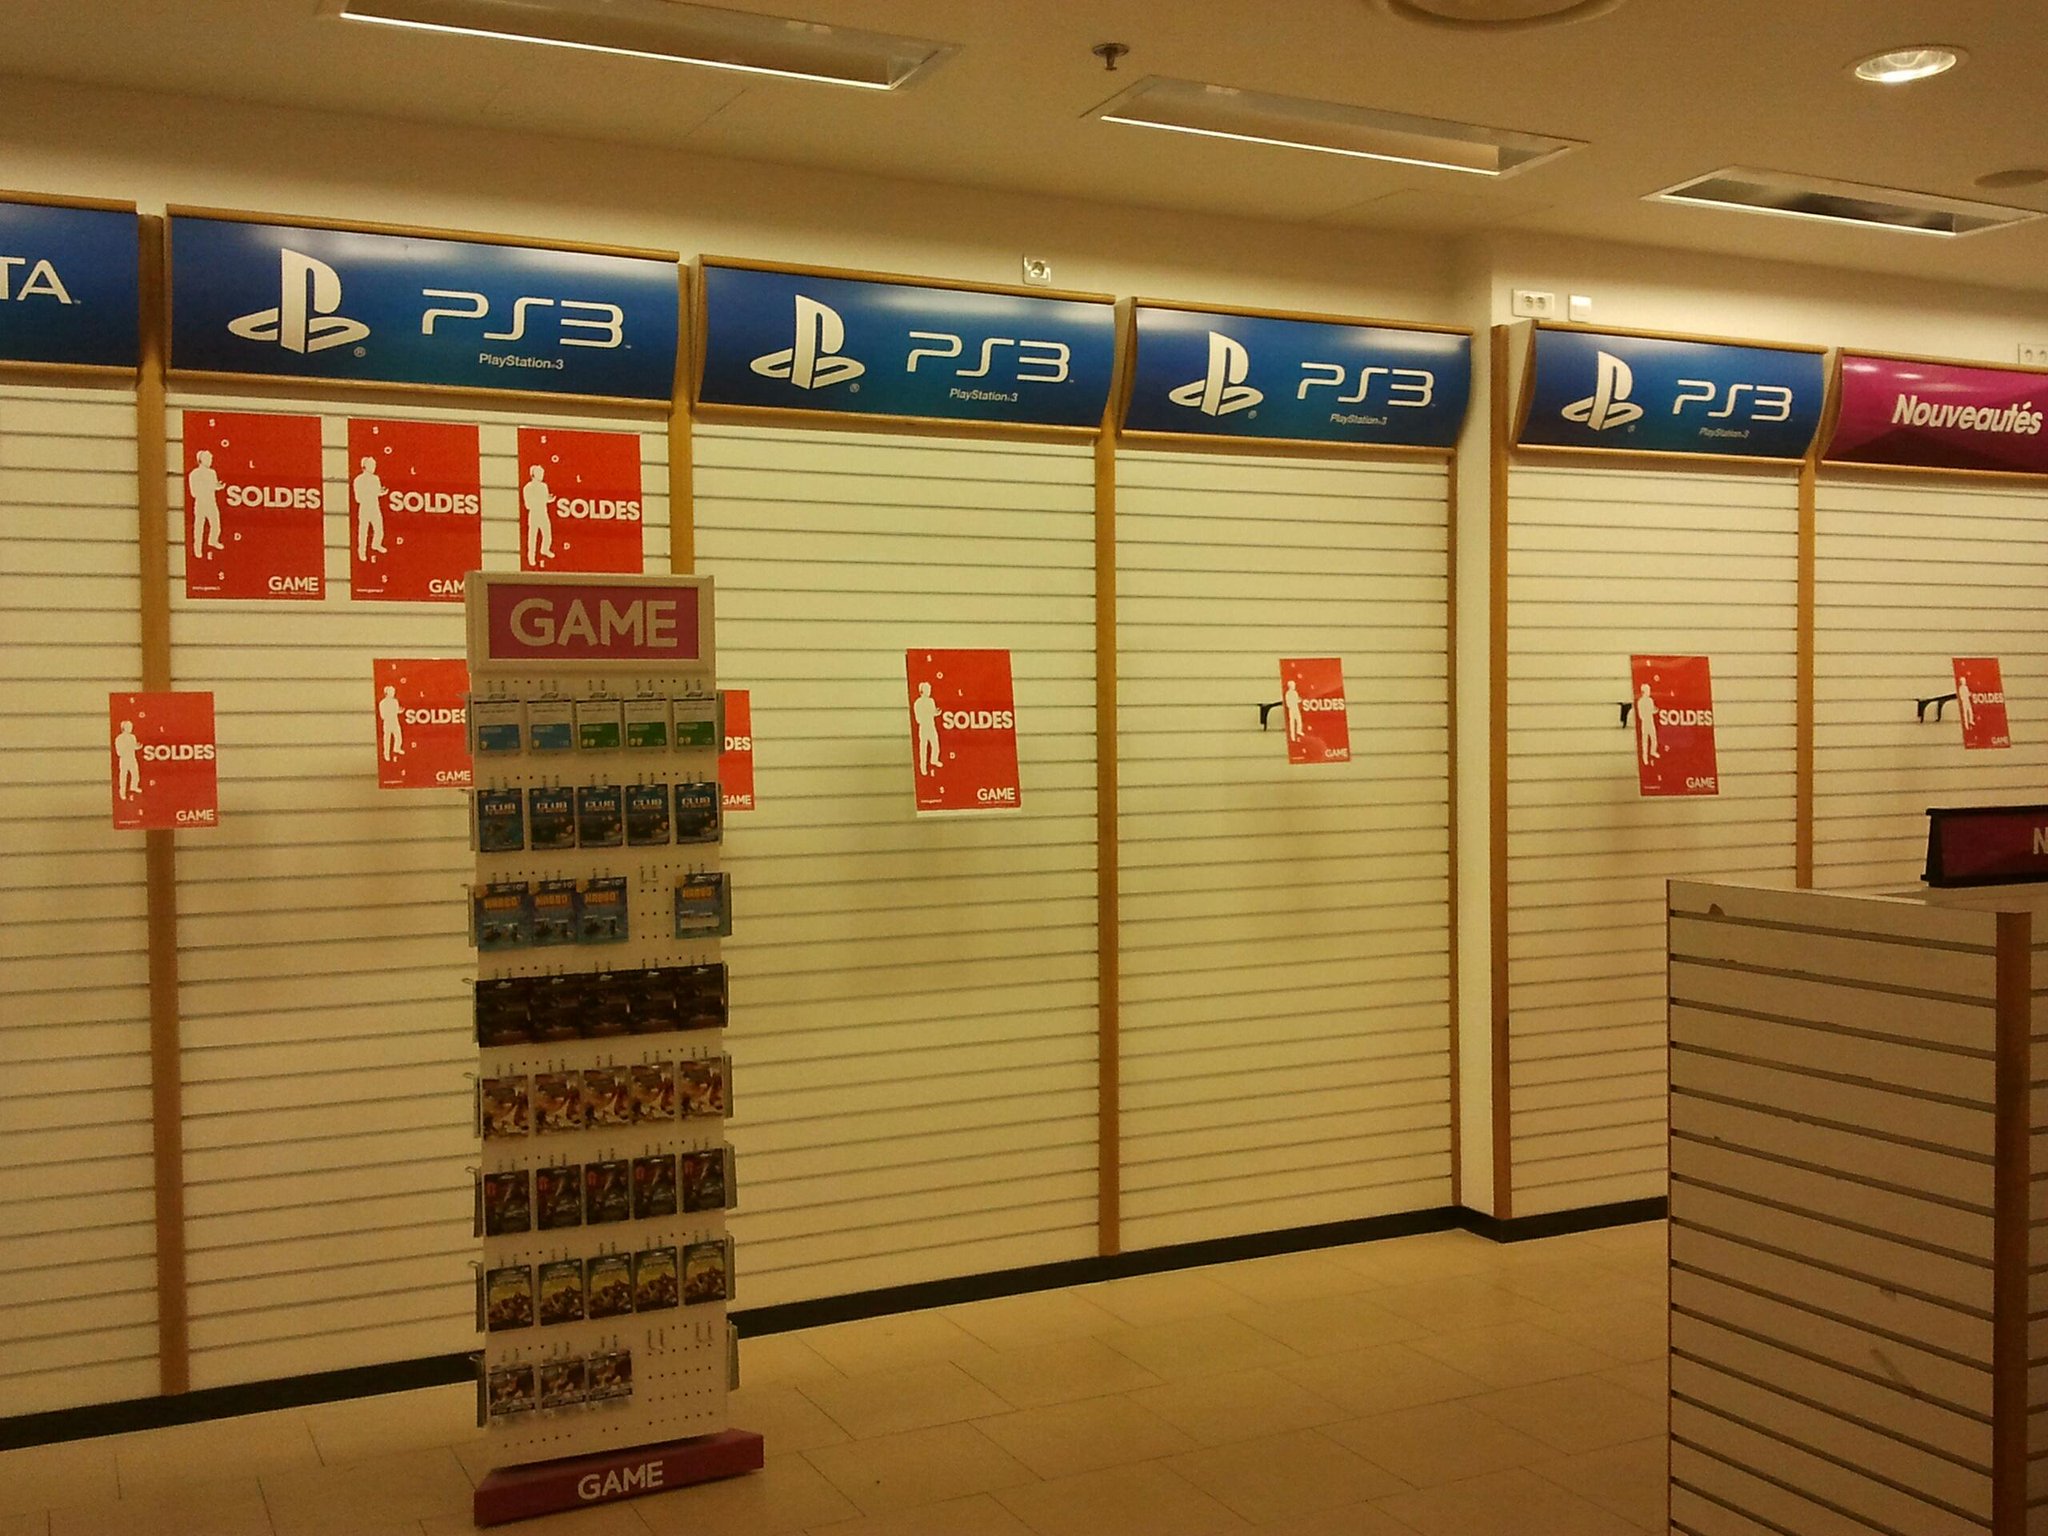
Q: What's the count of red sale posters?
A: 10